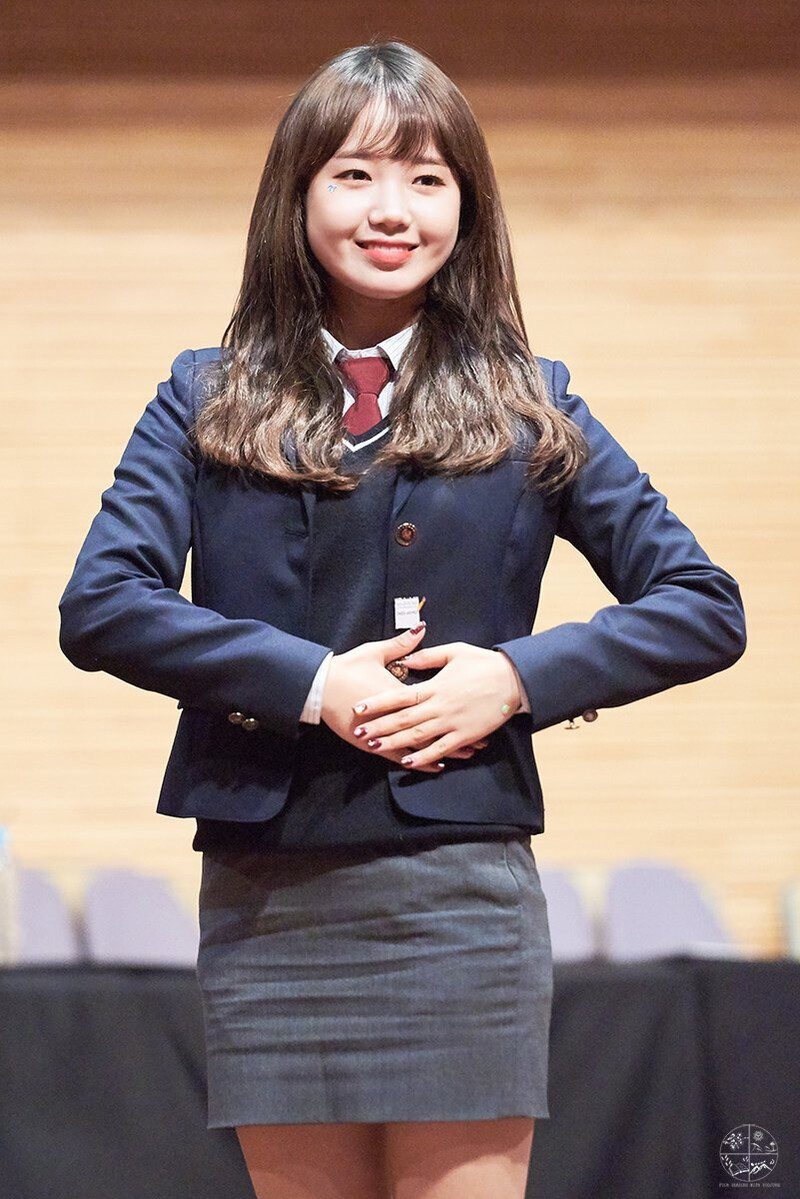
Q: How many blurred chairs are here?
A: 4